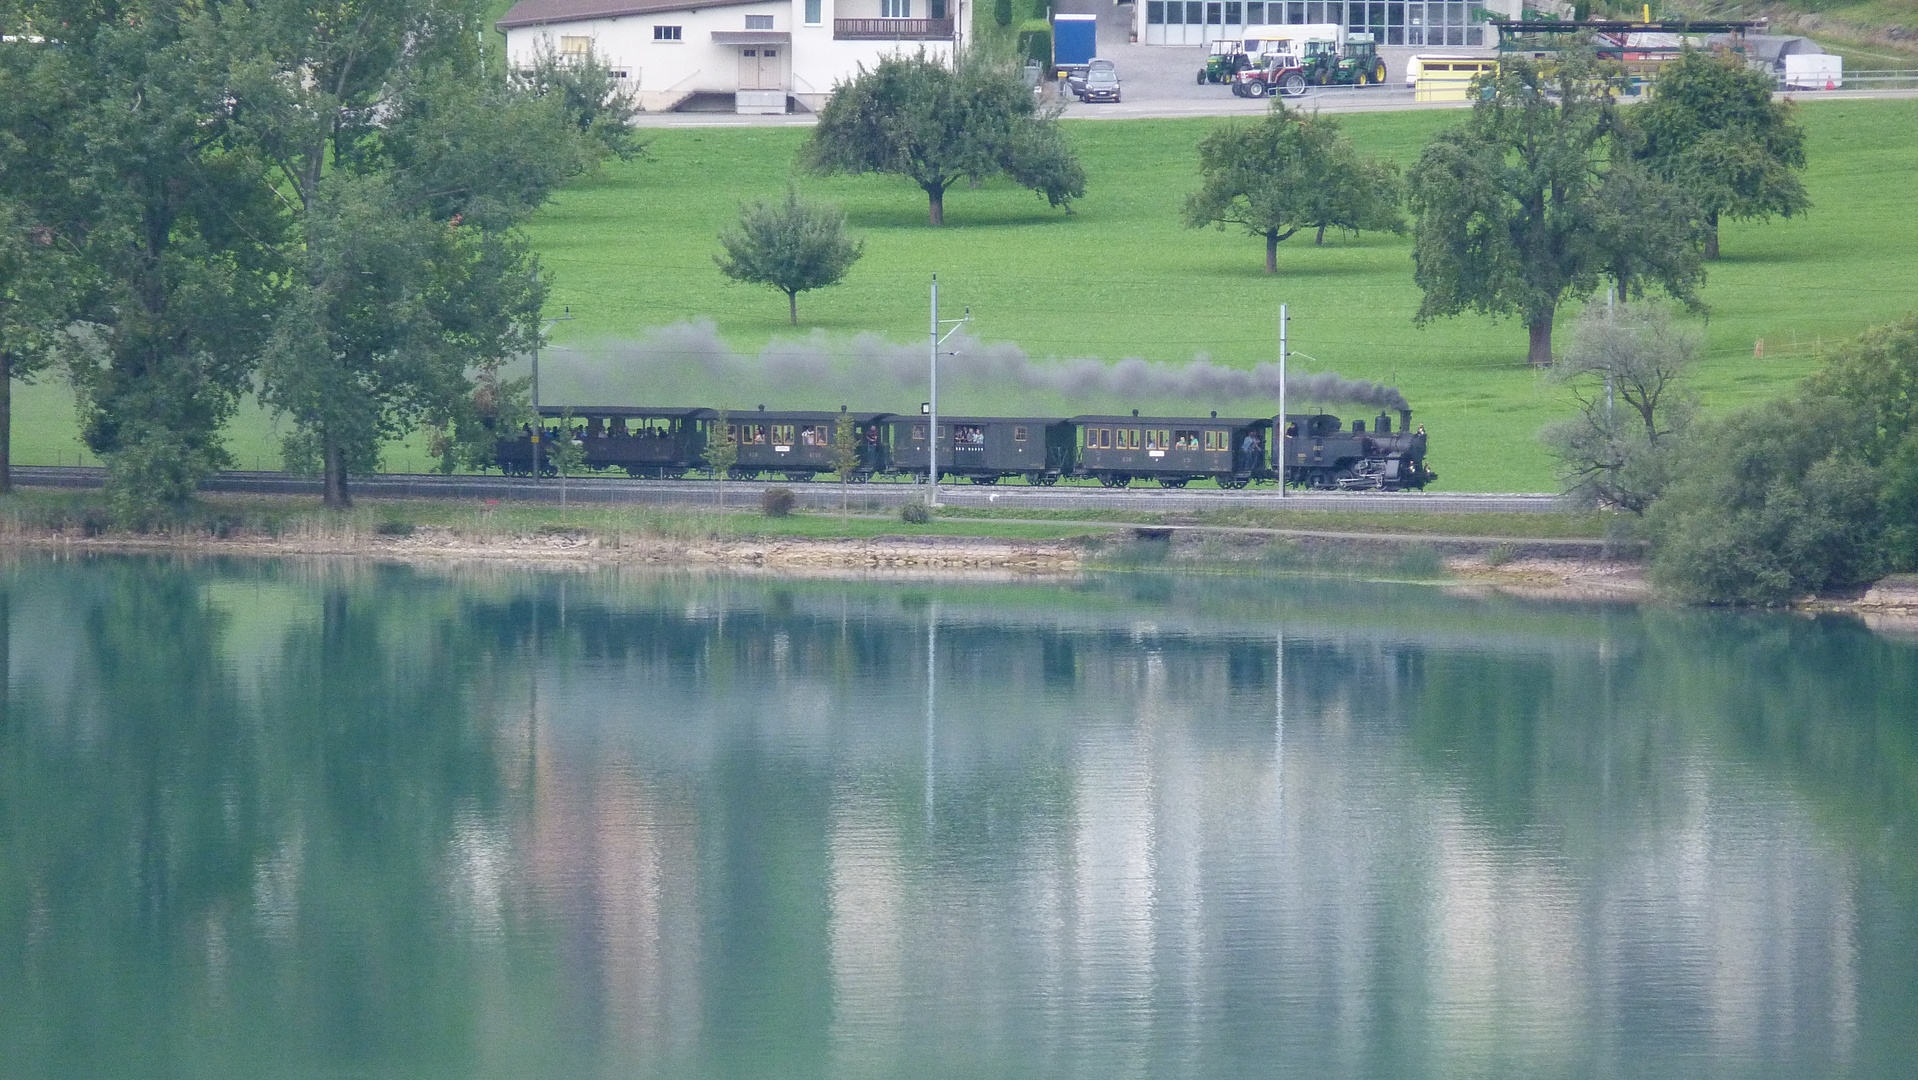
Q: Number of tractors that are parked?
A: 5